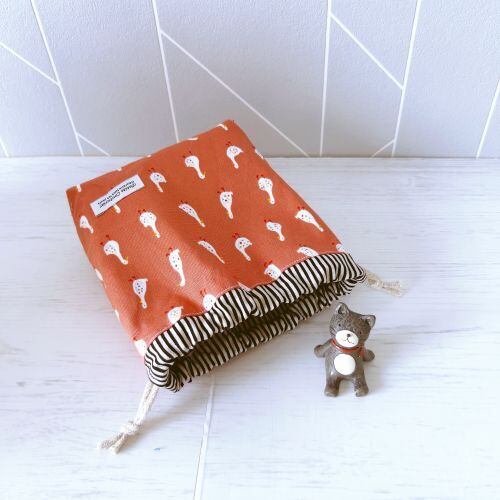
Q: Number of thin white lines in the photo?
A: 11